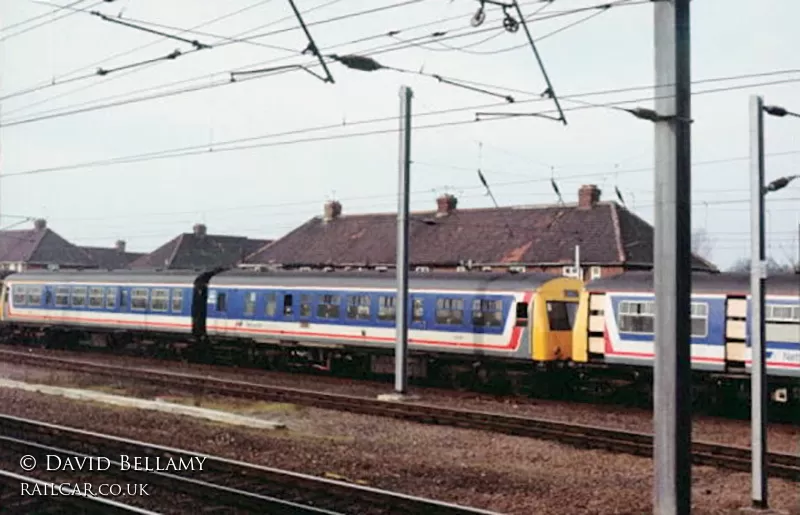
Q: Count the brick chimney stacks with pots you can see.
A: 6